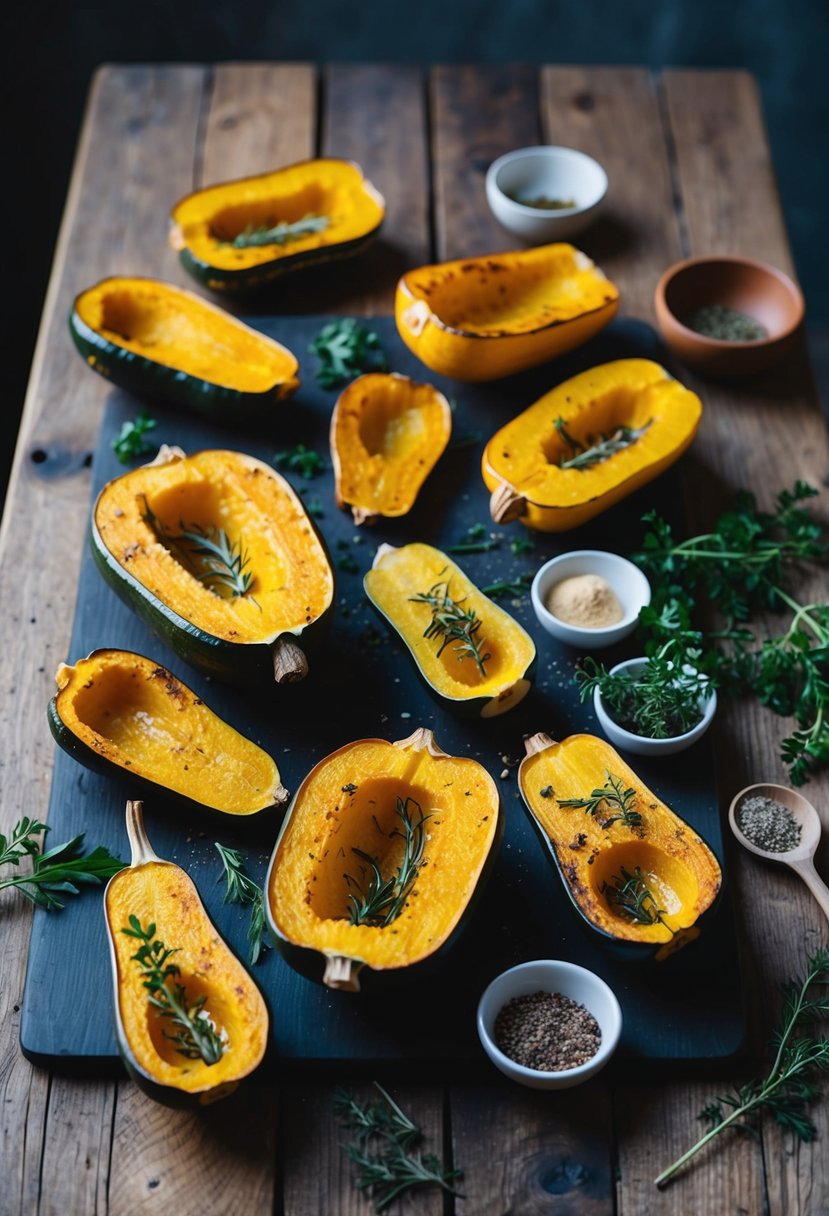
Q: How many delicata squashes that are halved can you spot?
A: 11